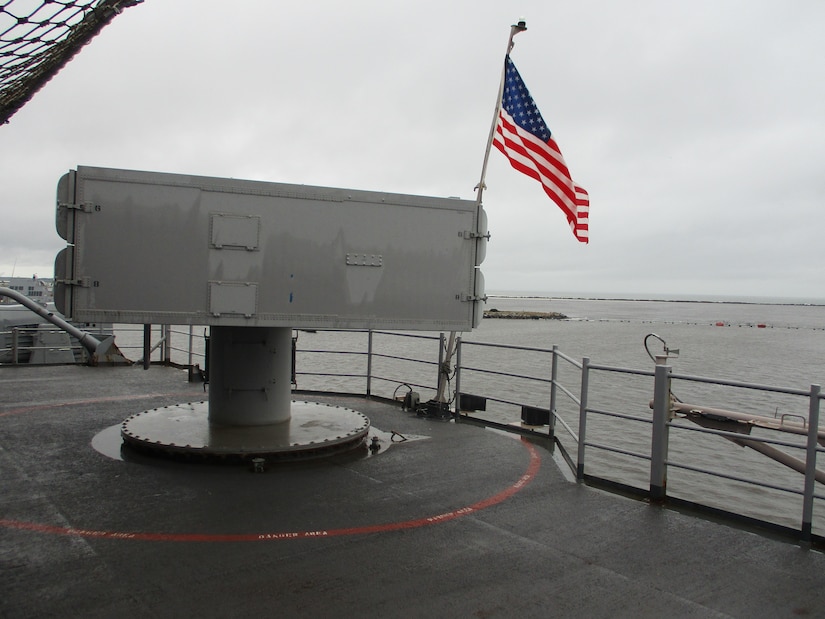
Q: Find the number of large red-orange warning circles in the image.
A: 1